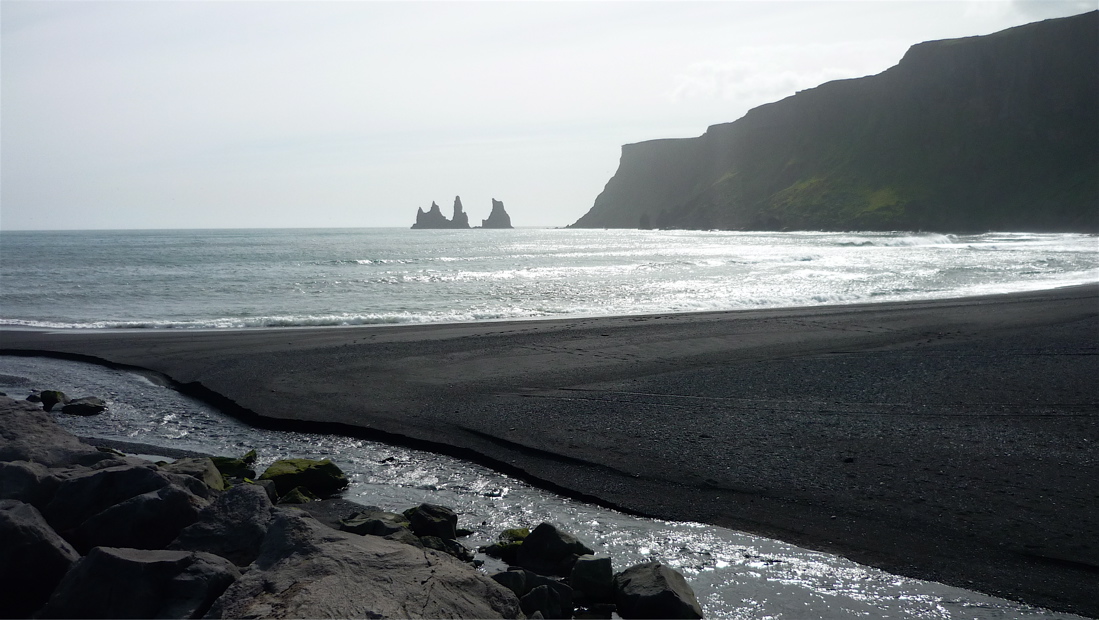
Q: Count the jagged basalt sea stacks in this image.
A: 3